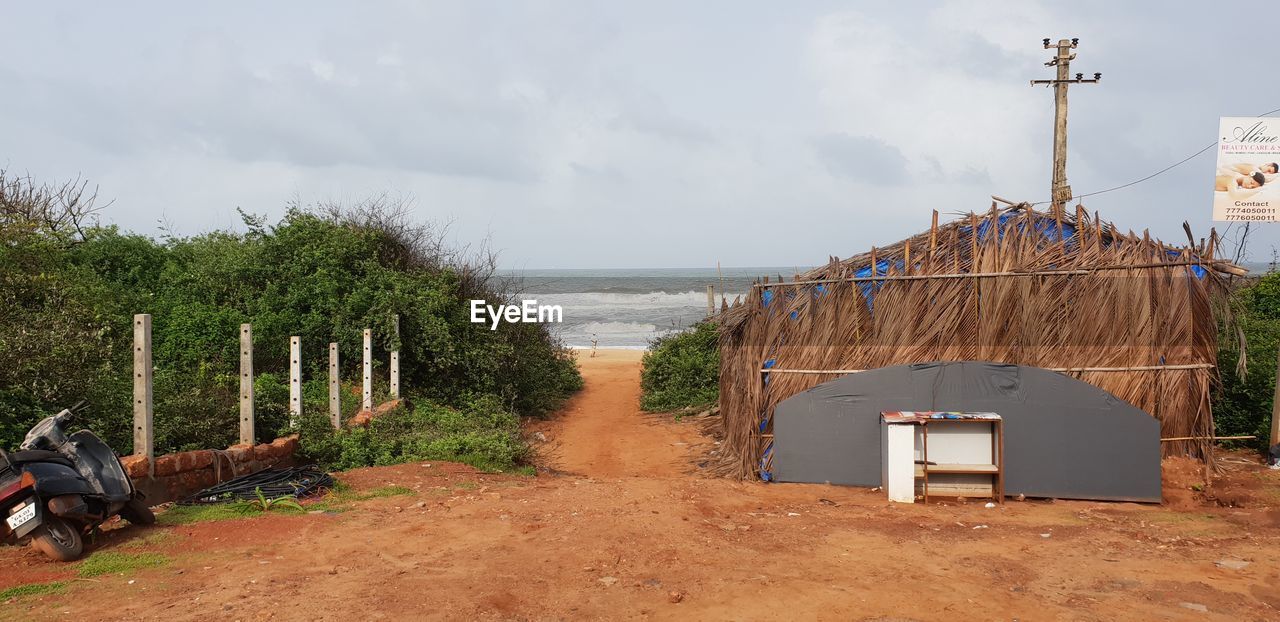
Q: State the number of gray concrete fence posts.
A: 6